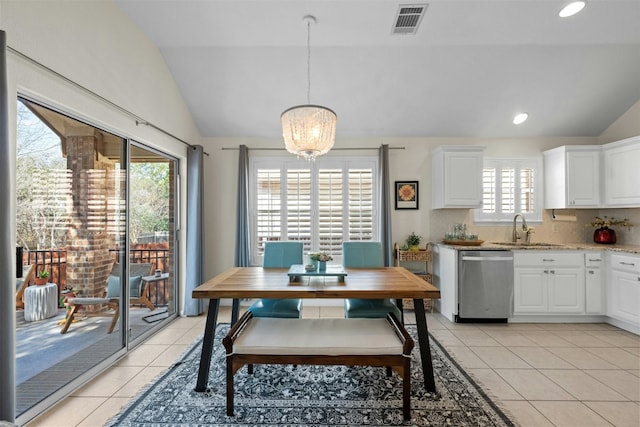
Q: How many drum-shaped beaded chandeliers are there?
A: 1